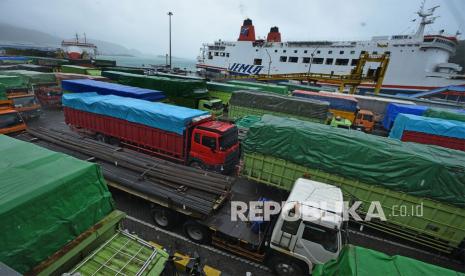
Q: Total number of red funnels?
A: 2